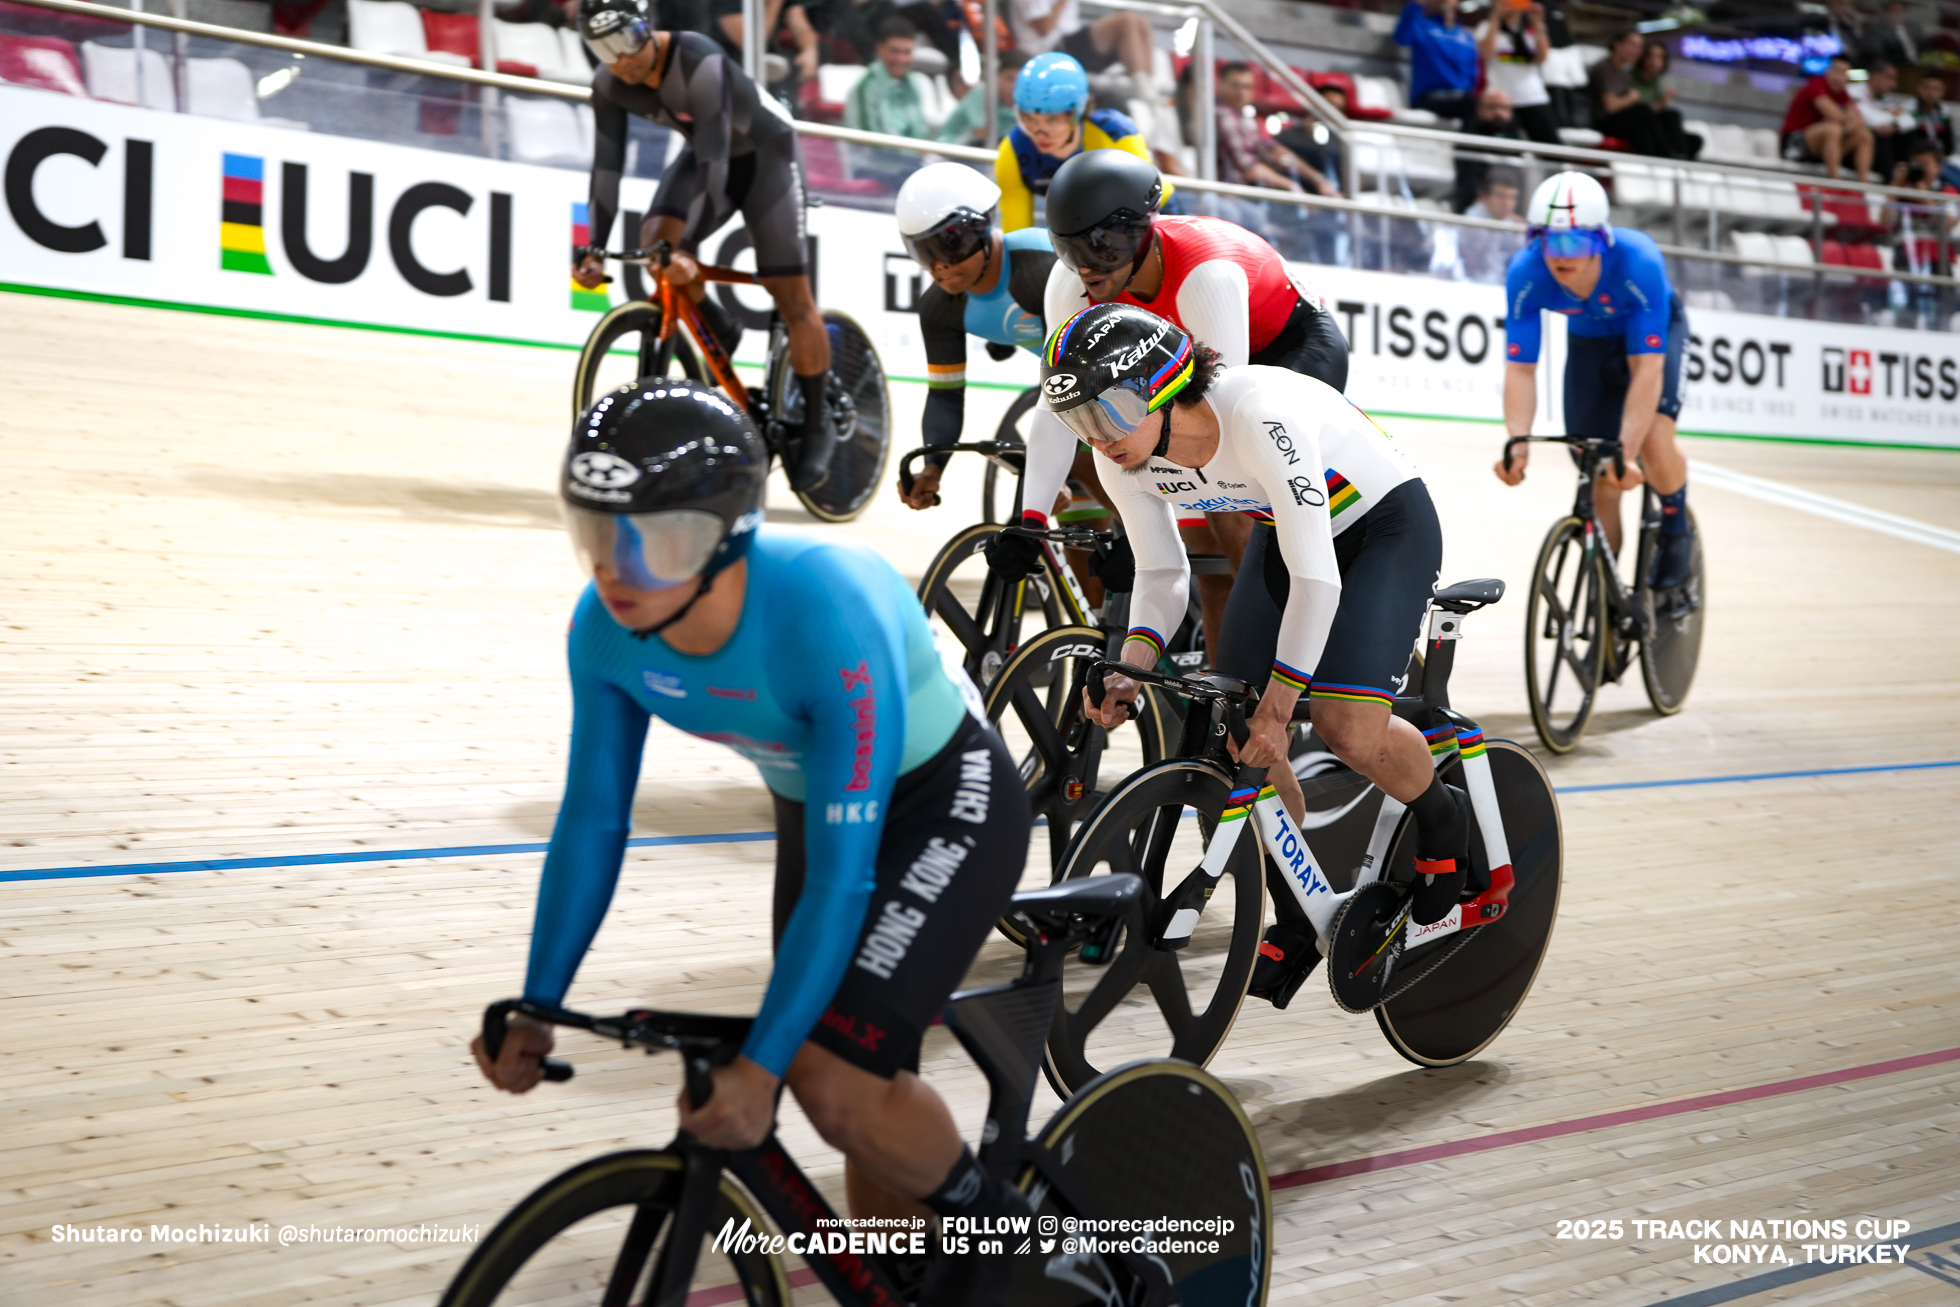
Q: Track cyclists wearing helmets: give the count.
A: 7